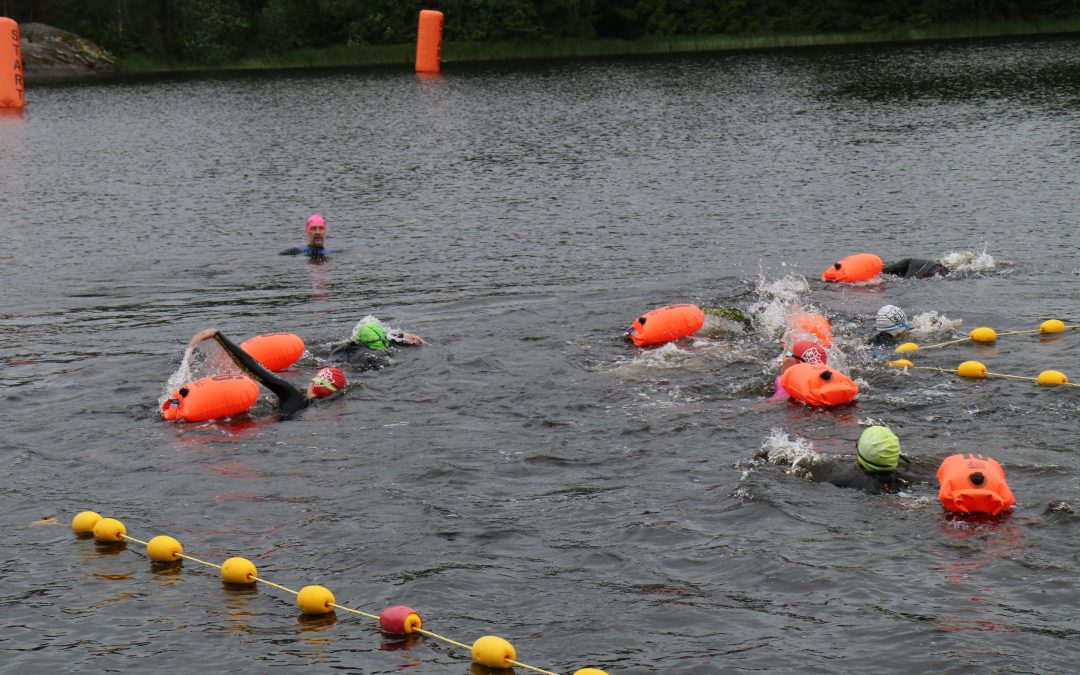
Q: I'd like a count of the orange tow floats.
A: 7